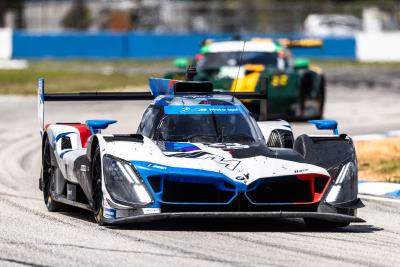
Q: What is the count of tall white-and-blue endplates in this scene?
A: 1